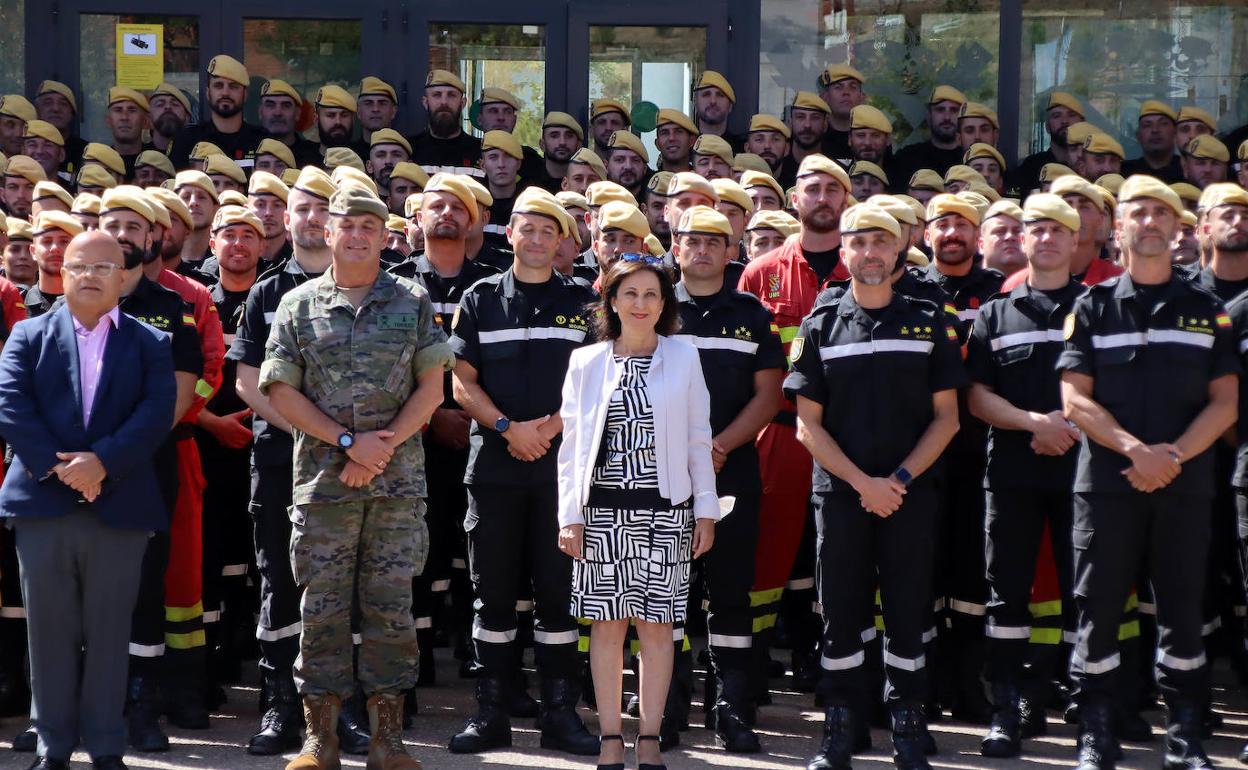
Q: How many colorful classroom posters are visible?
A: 0